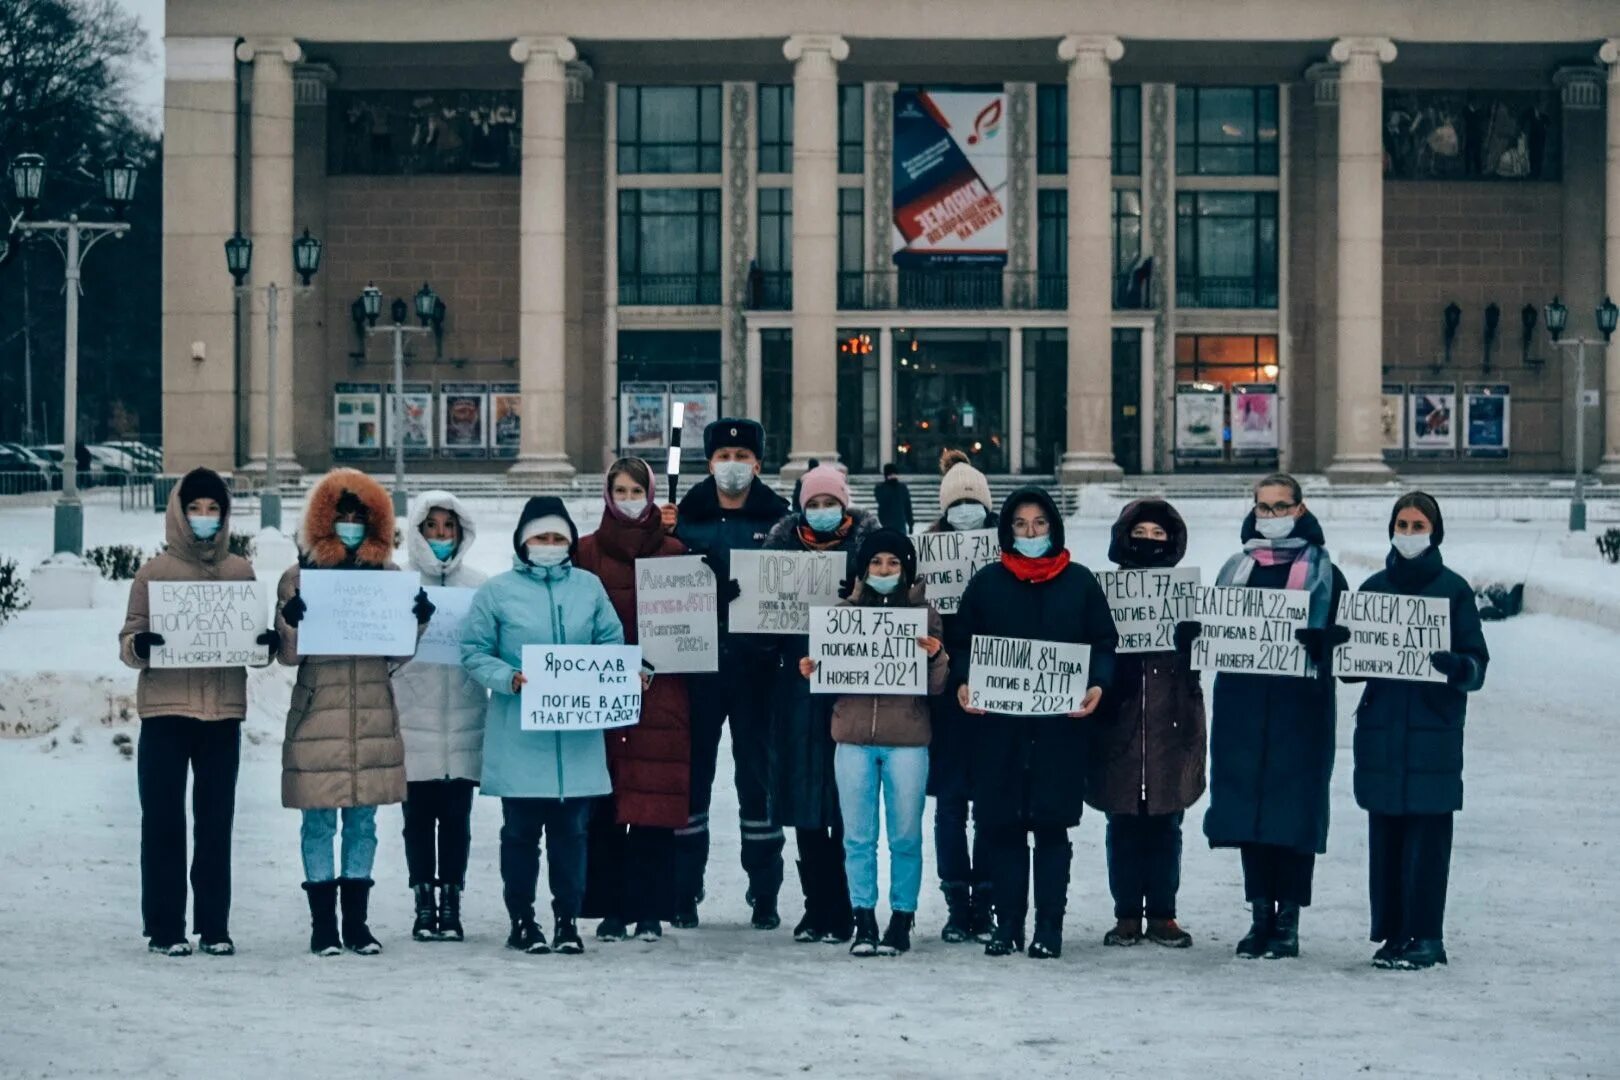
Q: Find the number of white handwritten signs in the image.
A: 12